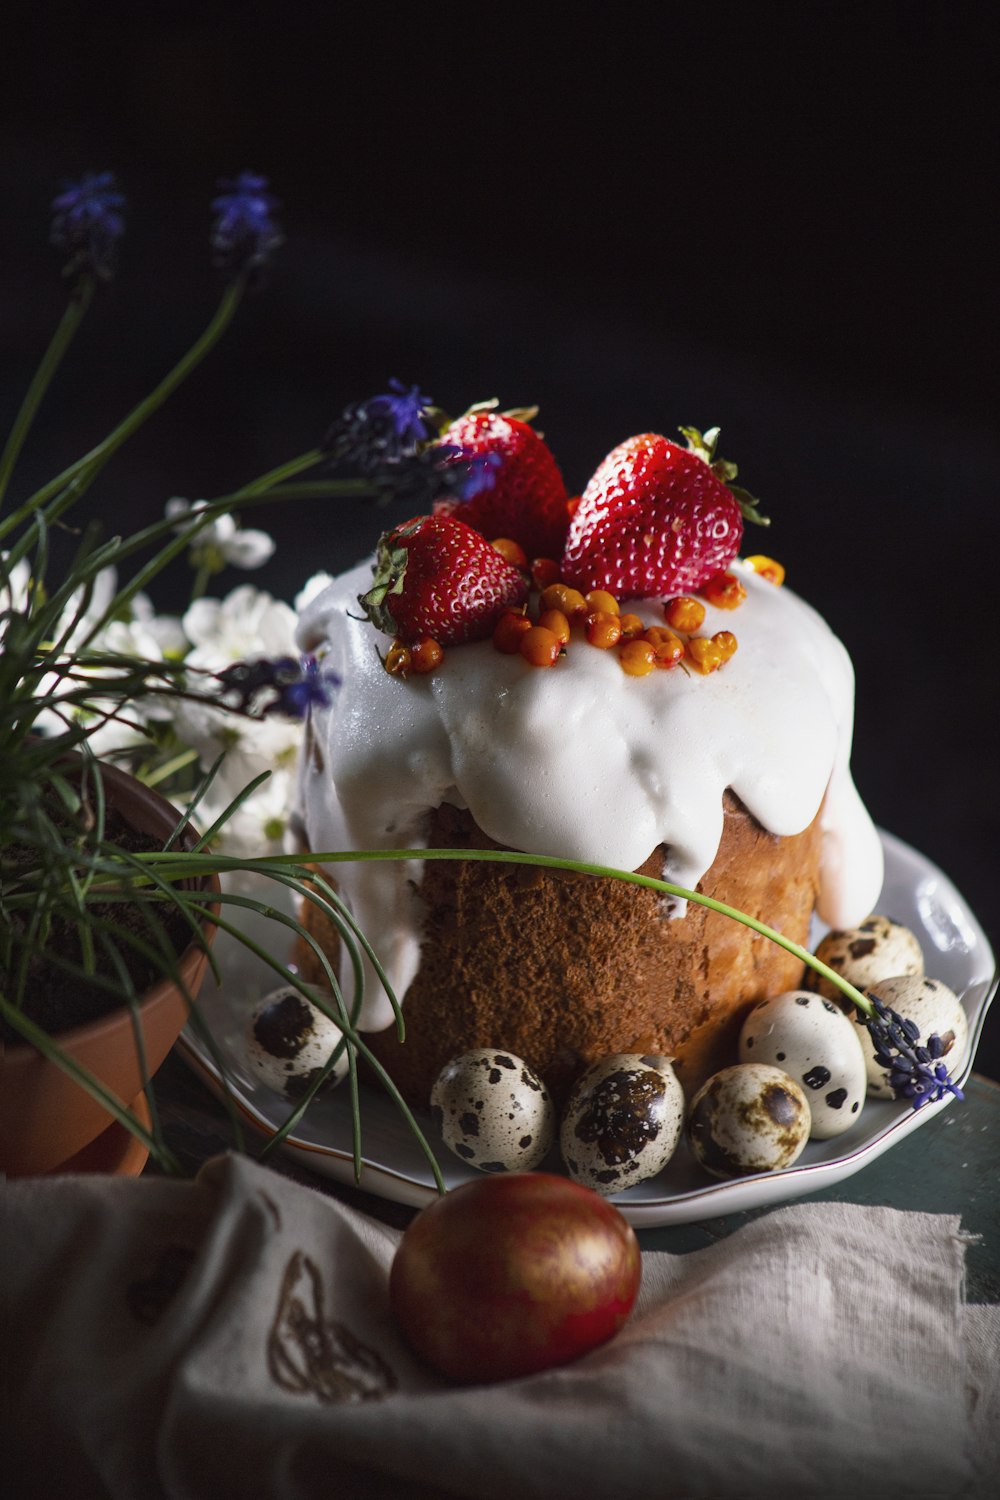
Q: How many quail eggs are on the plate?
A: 7